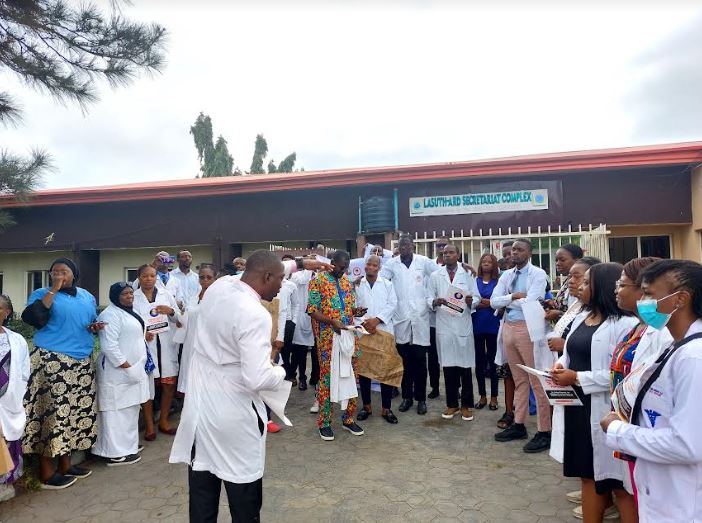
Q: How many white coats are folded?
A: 1